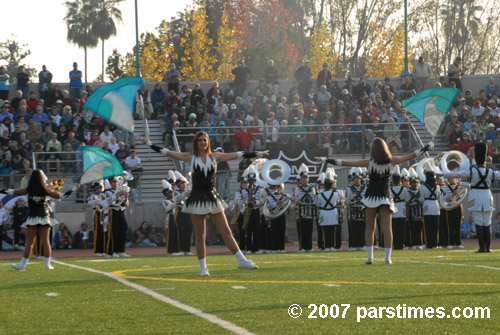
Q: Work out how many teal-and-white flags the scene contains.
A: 3